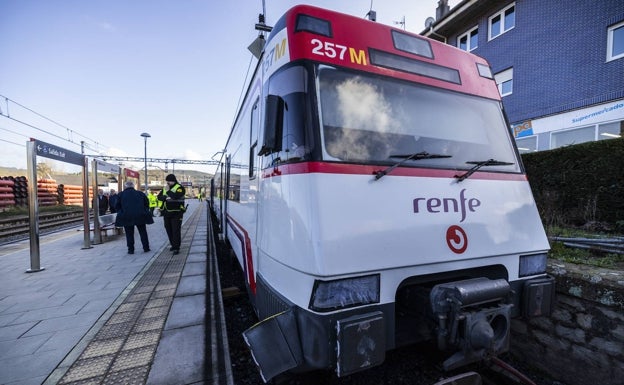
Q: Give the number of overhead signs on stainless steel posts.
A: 3